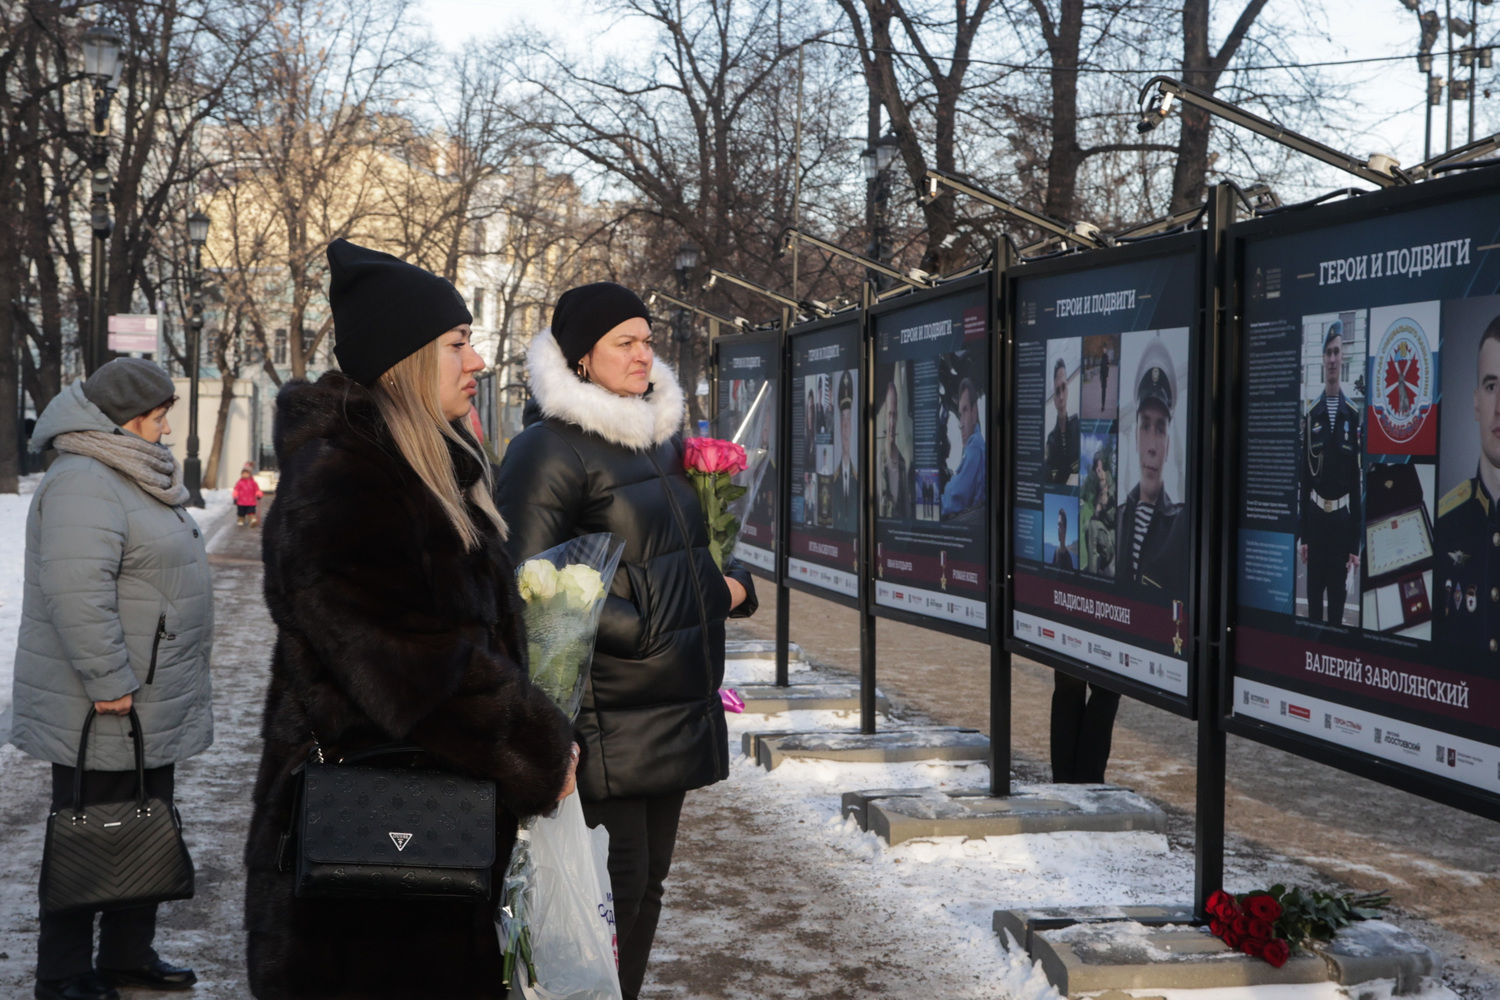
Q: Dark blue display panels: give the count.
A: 5